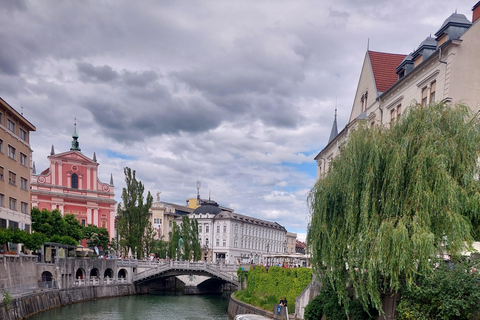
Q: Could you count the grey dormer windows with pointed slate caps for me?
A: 3